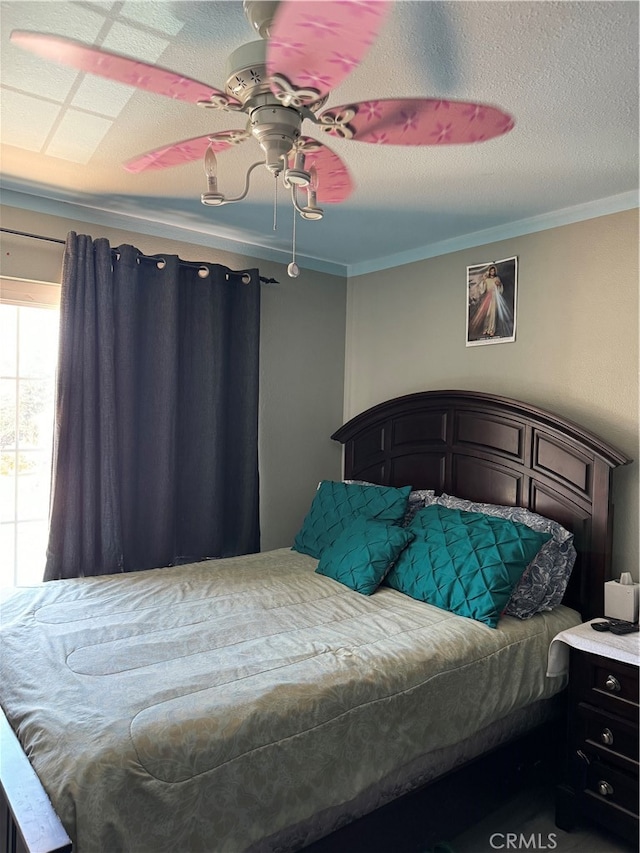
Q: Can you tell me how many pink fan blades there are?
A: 5